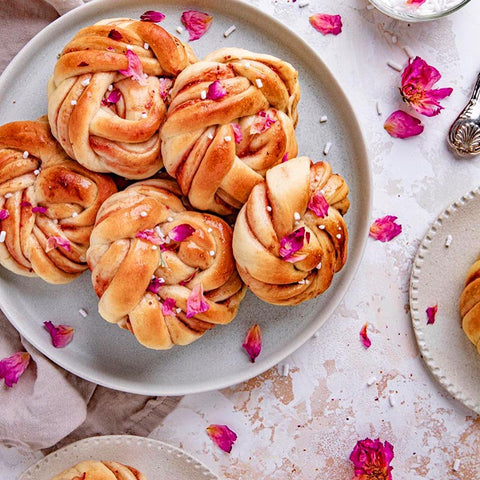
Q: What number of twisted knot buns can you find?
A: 7